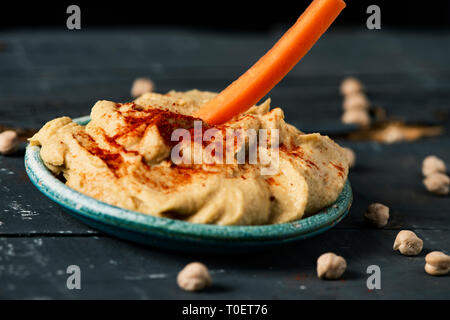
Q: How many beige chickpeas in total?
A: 13